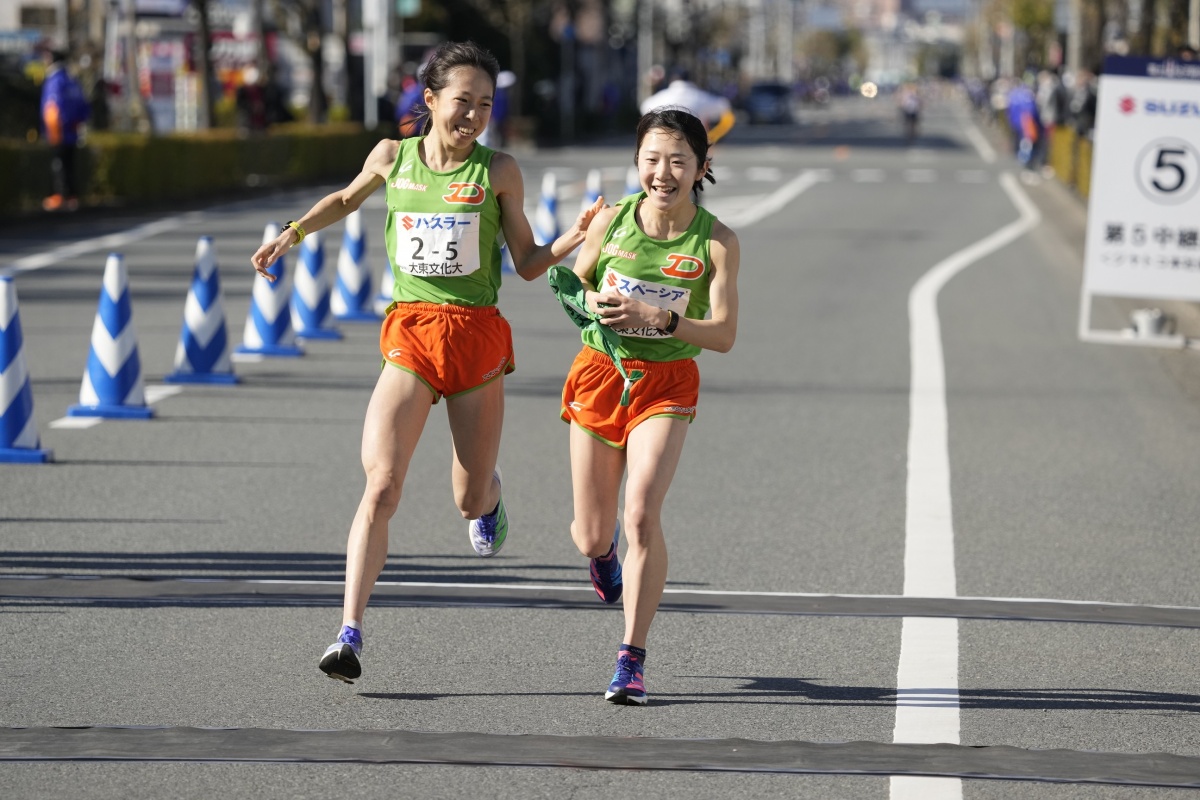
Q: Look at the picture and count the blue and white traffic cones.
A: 11